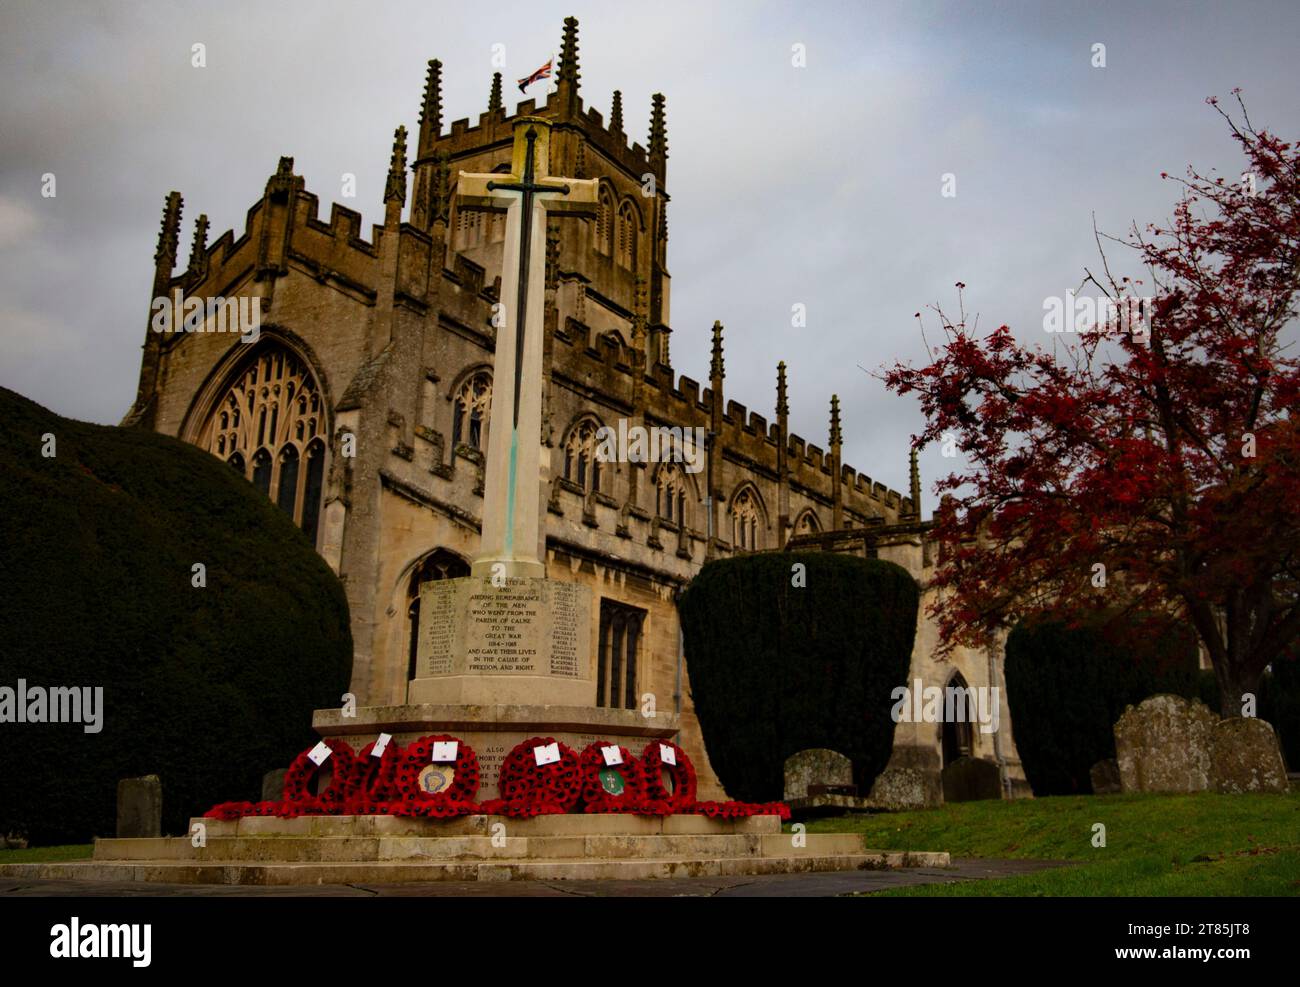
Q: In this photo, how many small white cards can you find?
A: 6